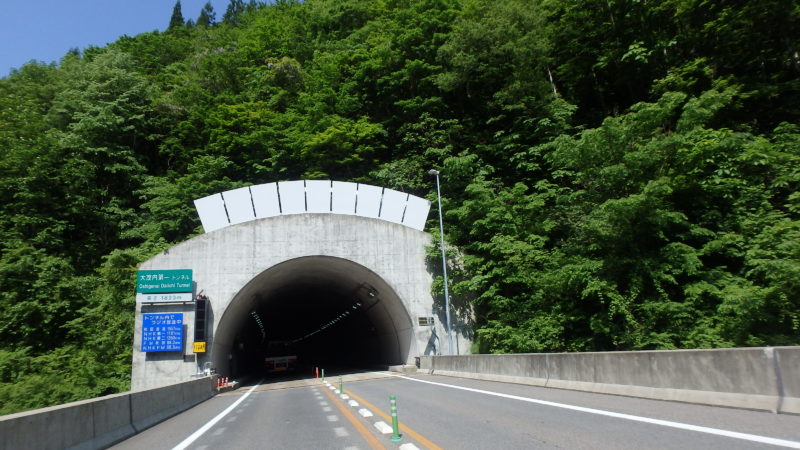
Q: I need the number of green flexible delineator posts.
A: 3